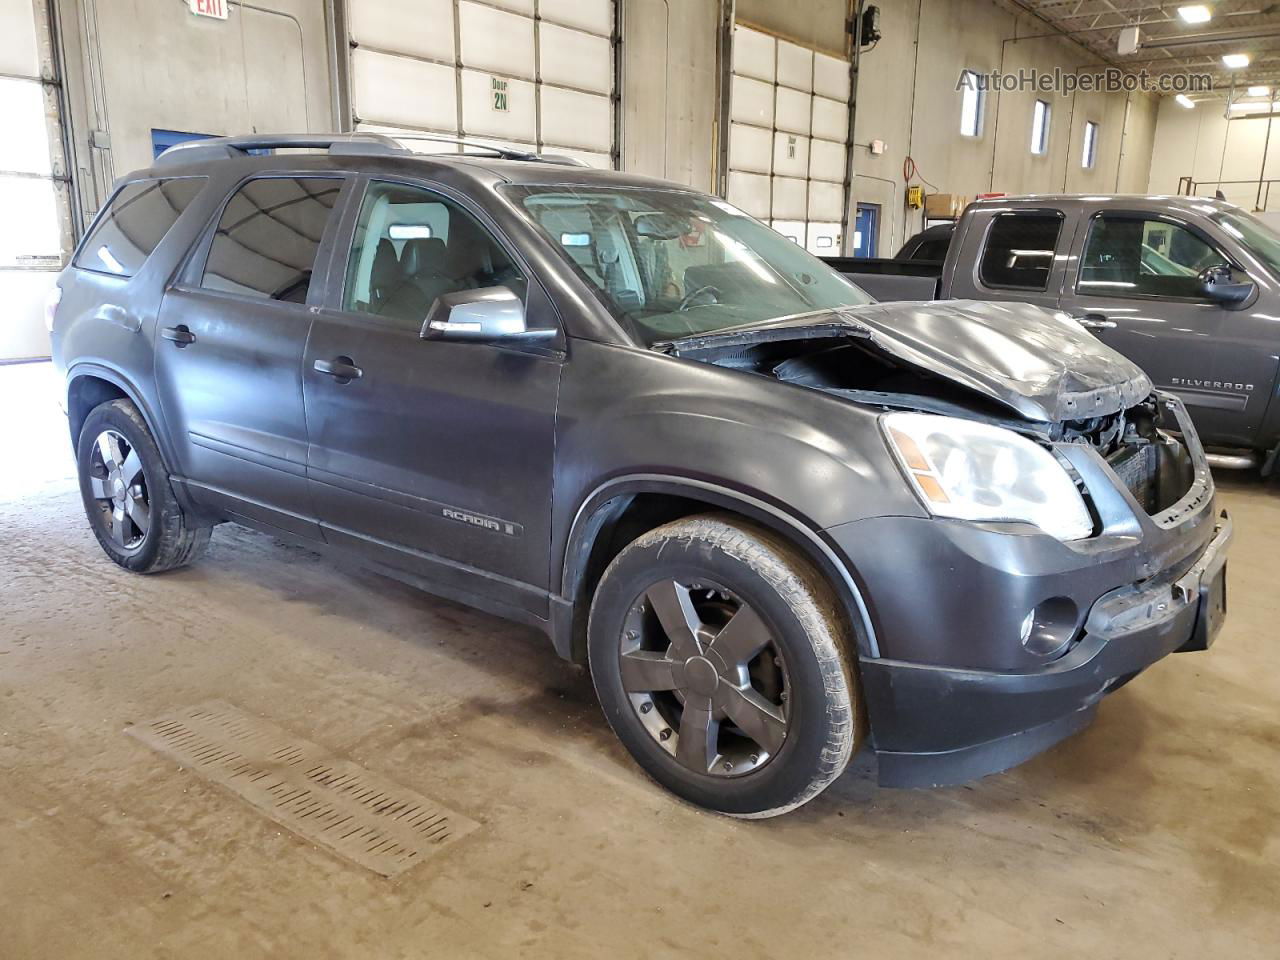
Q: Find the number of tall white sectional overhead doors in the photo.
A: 3